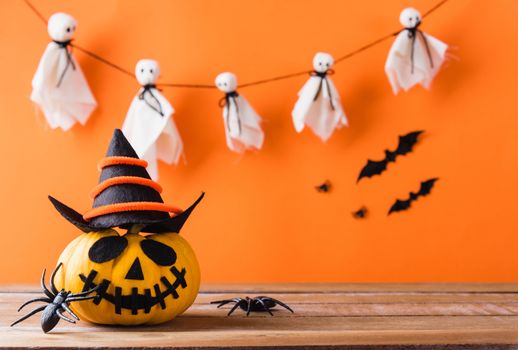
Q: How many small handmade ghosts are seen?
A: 5